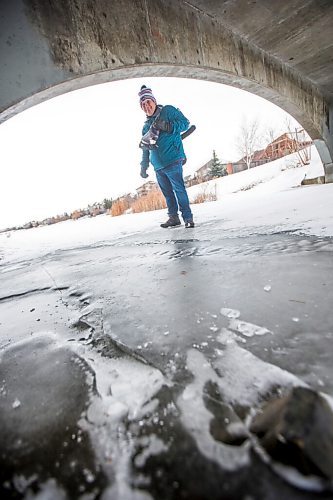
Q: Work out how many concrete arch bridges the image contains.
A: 1